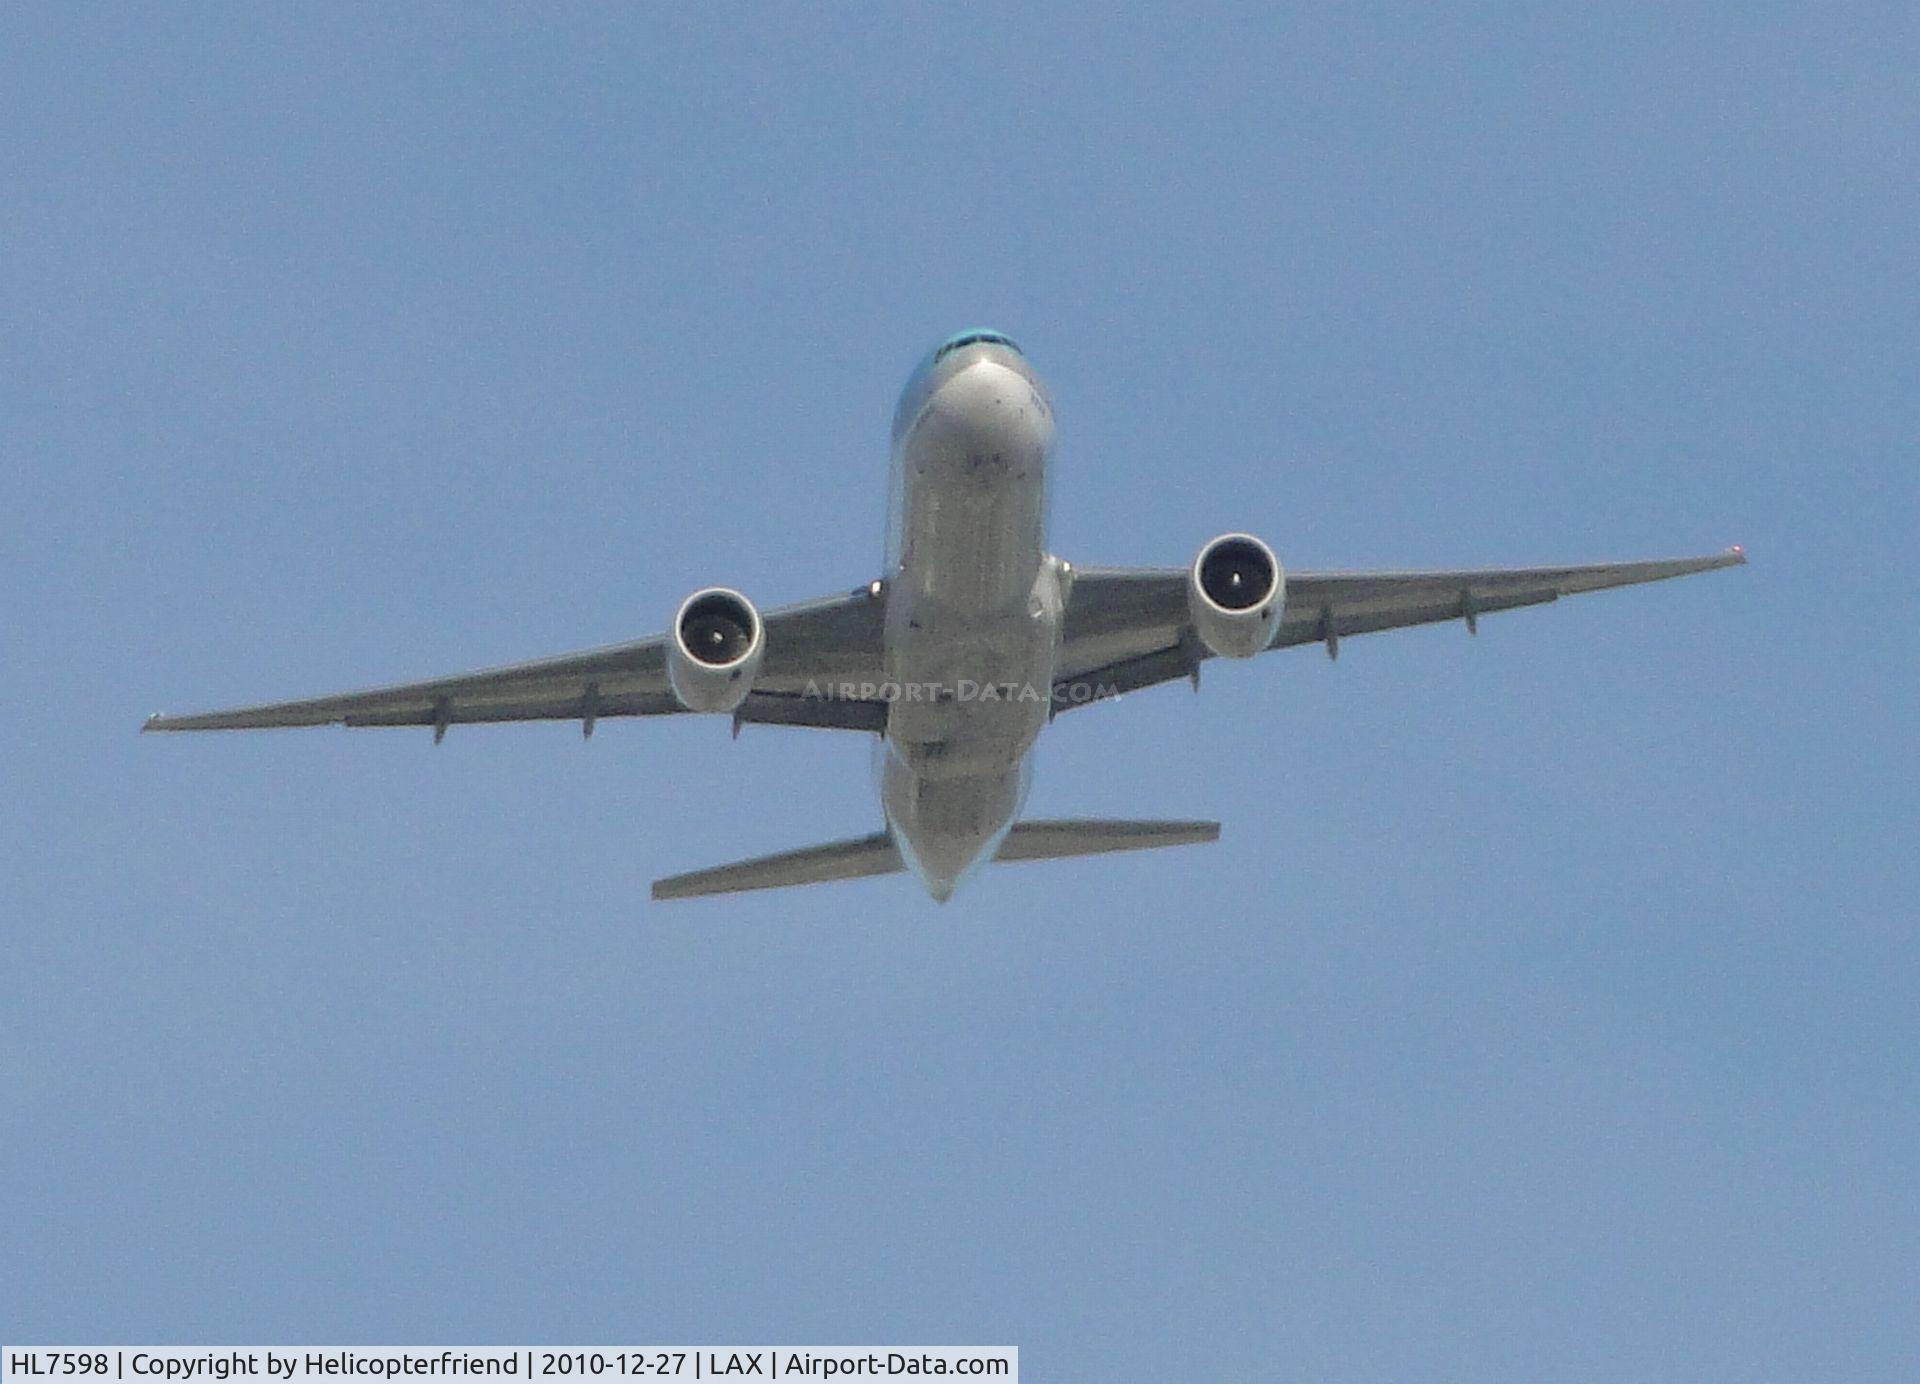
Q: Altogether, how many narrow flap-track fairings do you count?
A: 6